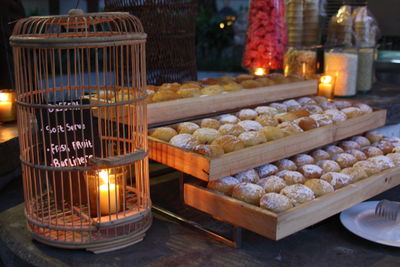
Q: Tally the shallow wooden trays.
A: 3